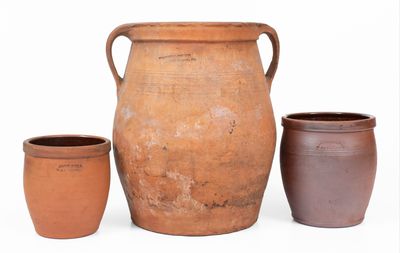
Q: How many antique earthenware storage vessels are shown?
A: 3